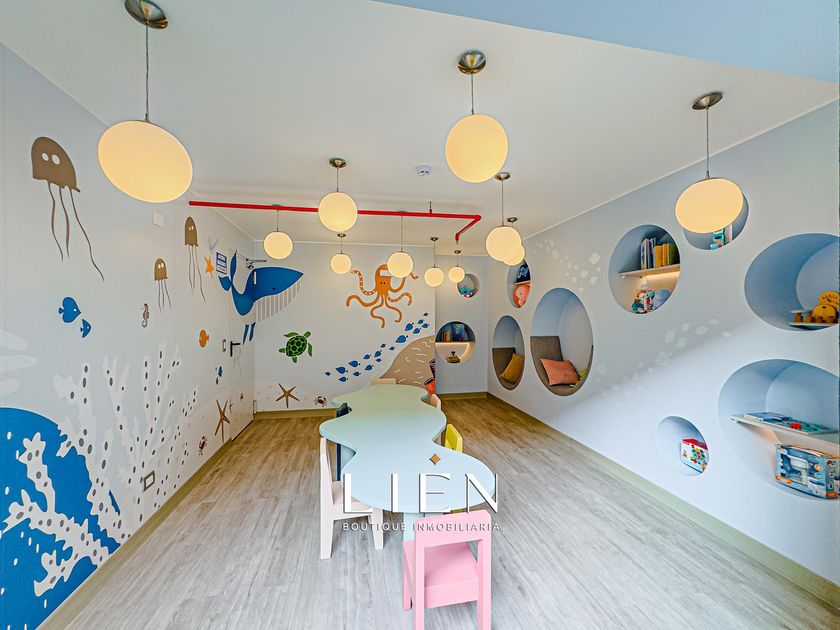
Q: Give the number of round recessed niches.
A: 10